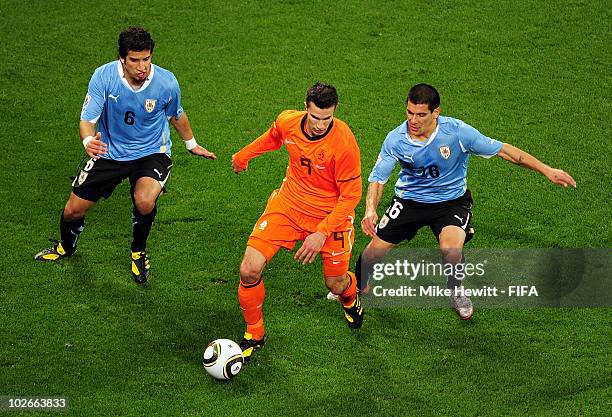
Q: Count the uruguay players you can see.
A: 2